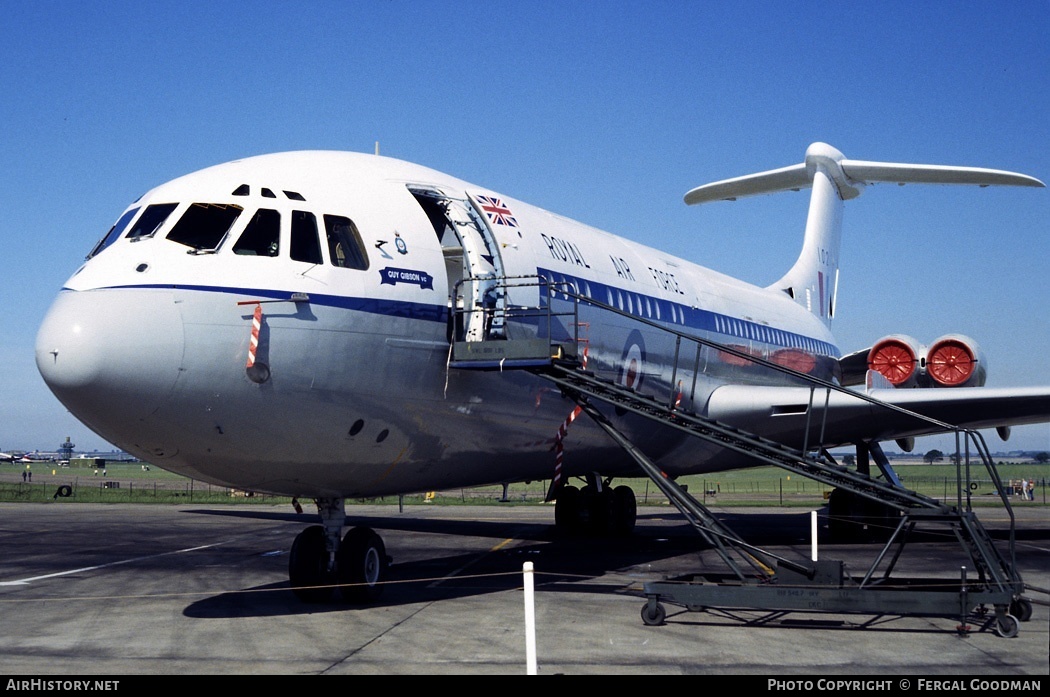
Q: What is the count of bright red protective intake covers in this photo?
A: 2